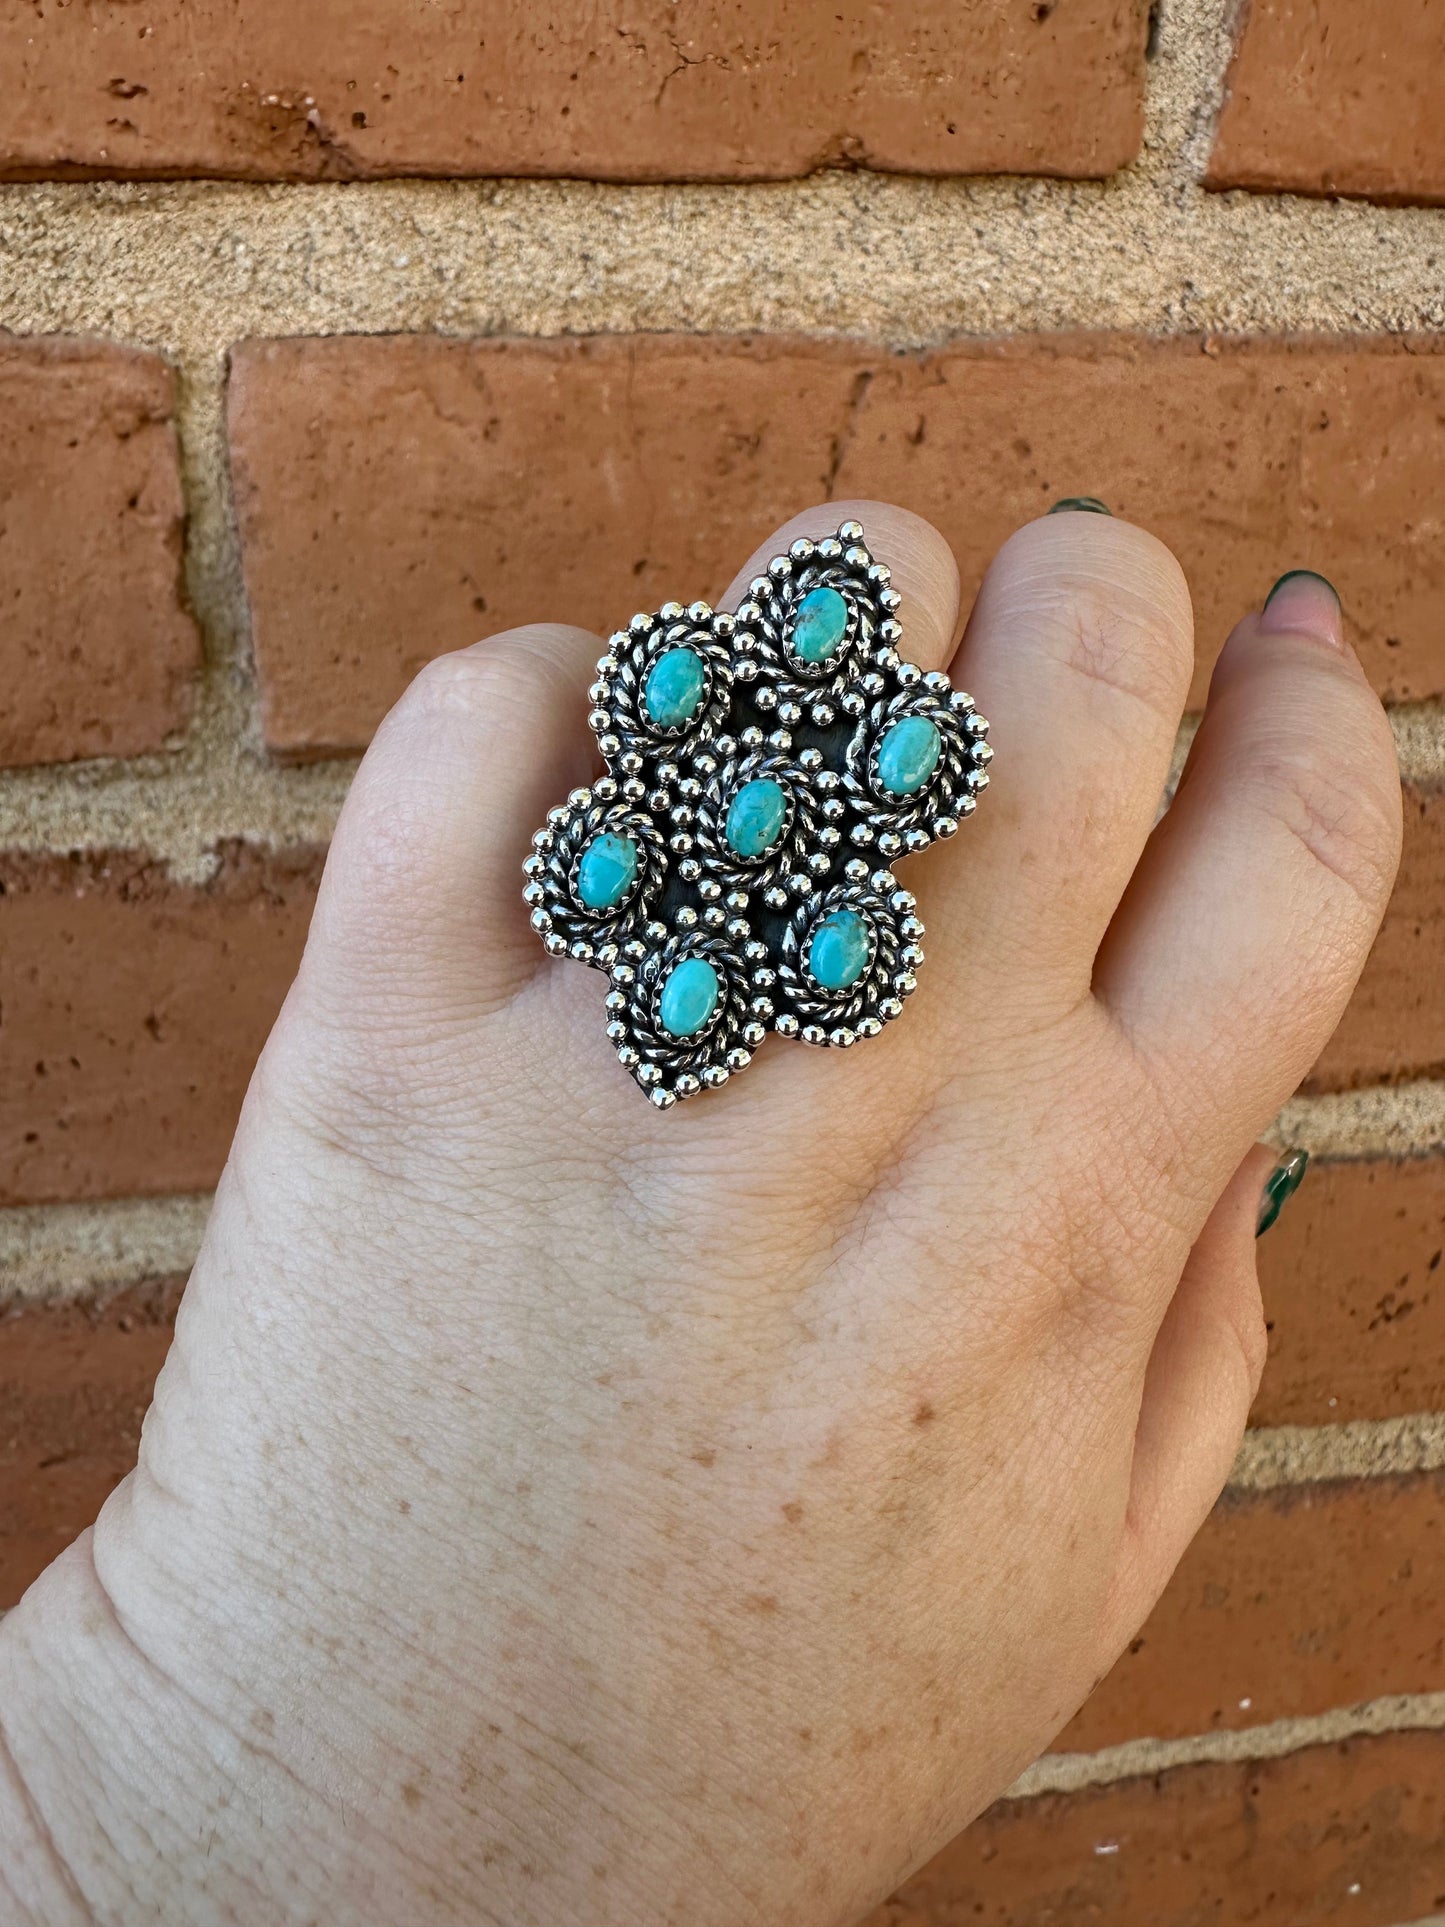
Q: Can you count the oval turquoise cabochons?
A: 7